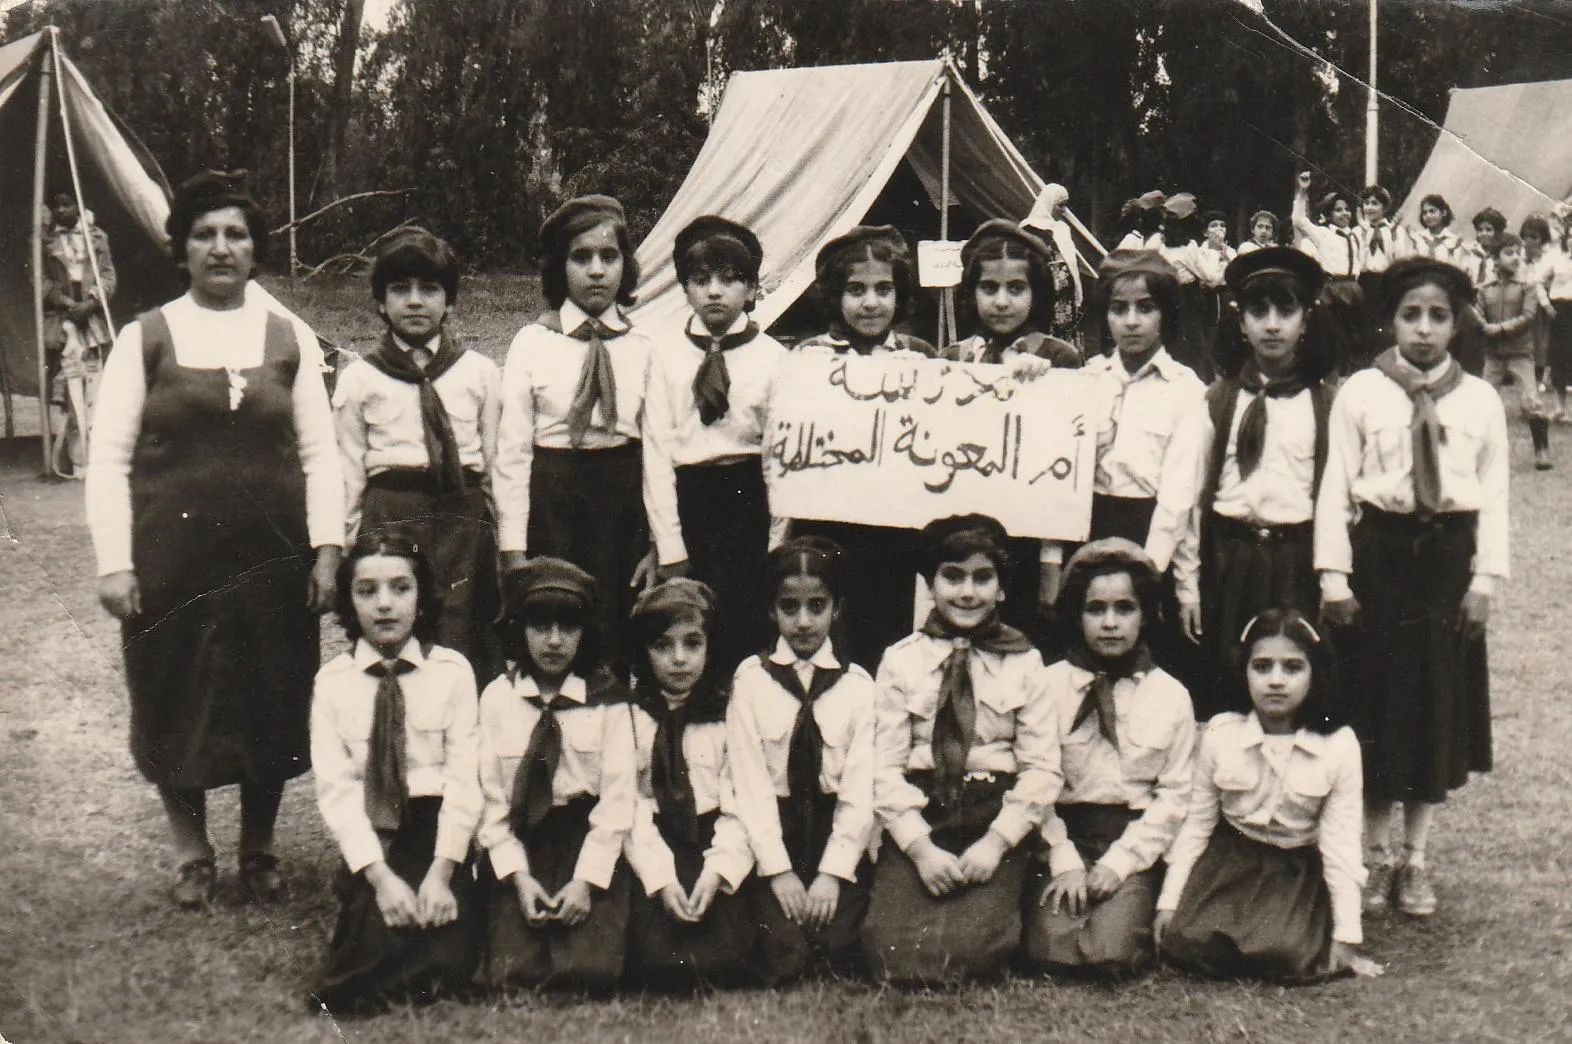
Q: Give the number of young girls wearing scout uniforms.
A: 15